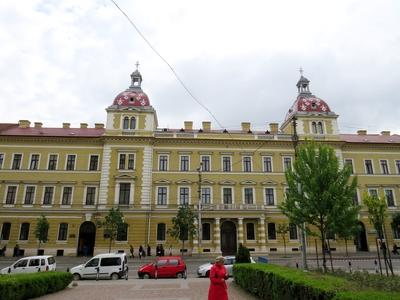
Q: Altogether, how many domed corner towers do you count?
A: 2